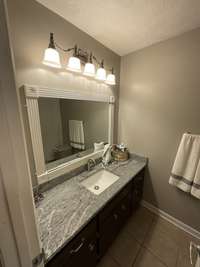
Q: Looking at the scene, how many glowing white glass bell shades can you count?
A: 5